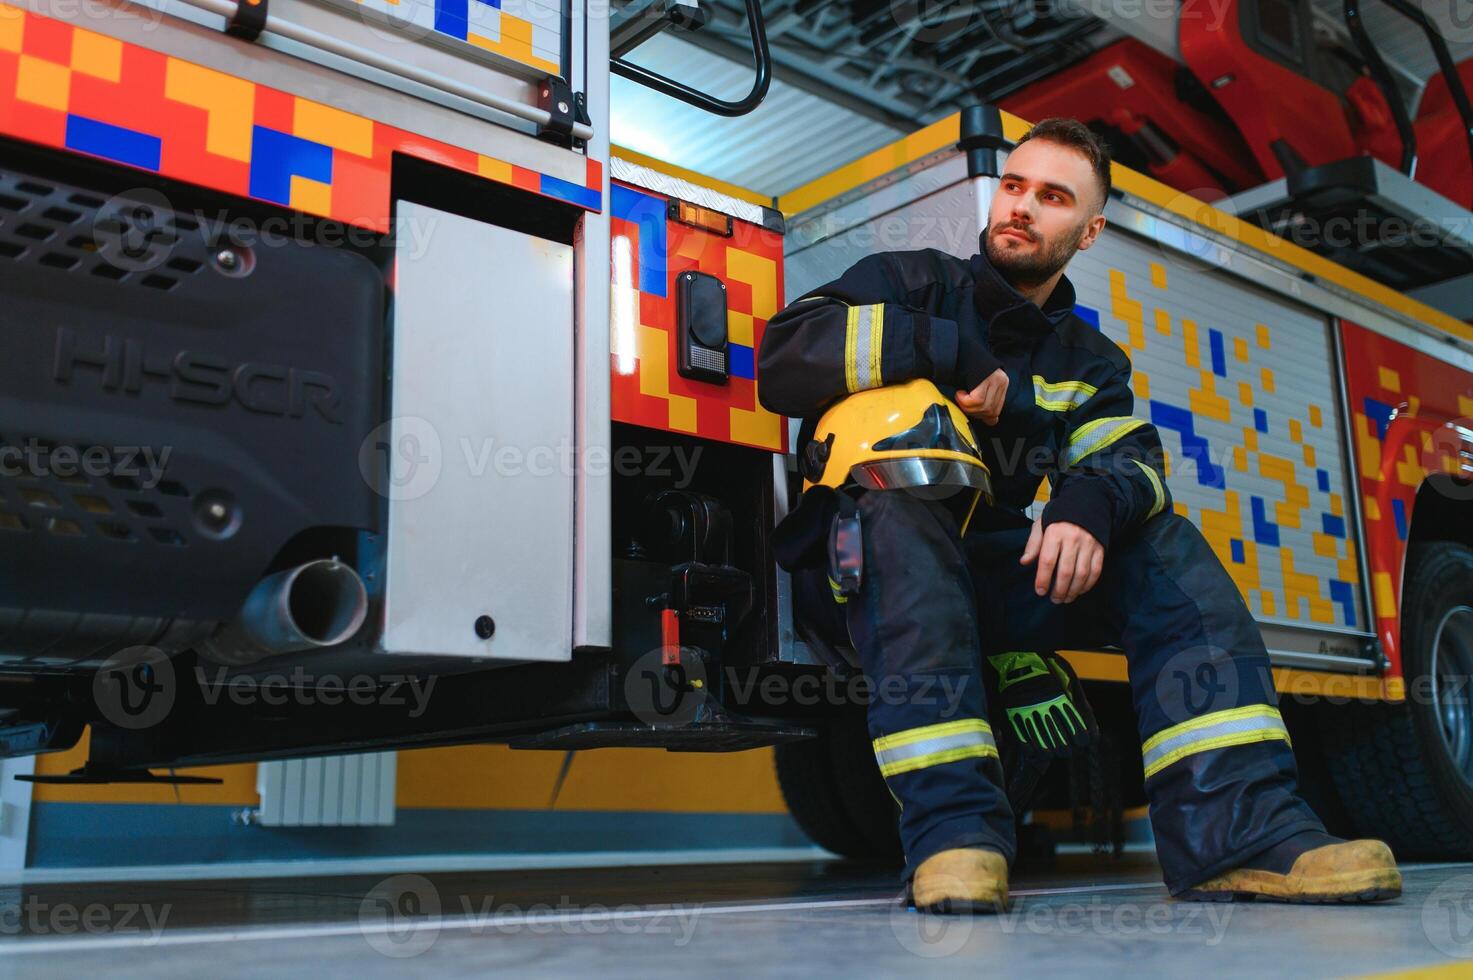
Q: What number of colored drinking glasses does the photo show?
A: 0